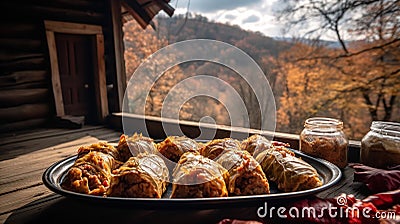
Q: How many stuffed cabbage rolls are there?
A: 10